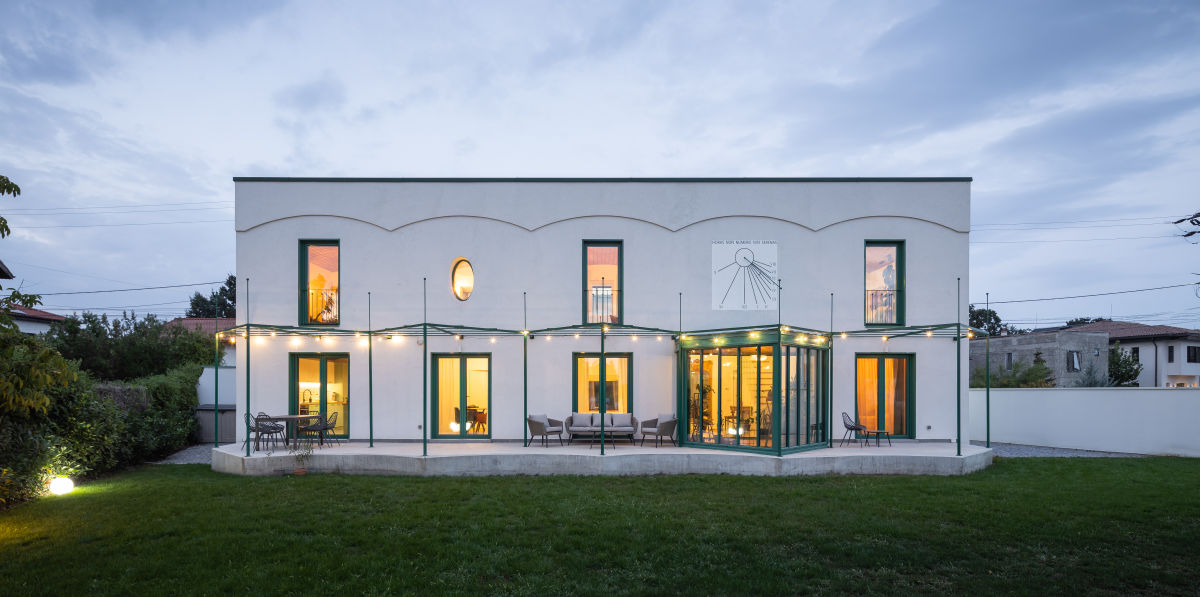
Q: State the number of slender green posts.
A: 11